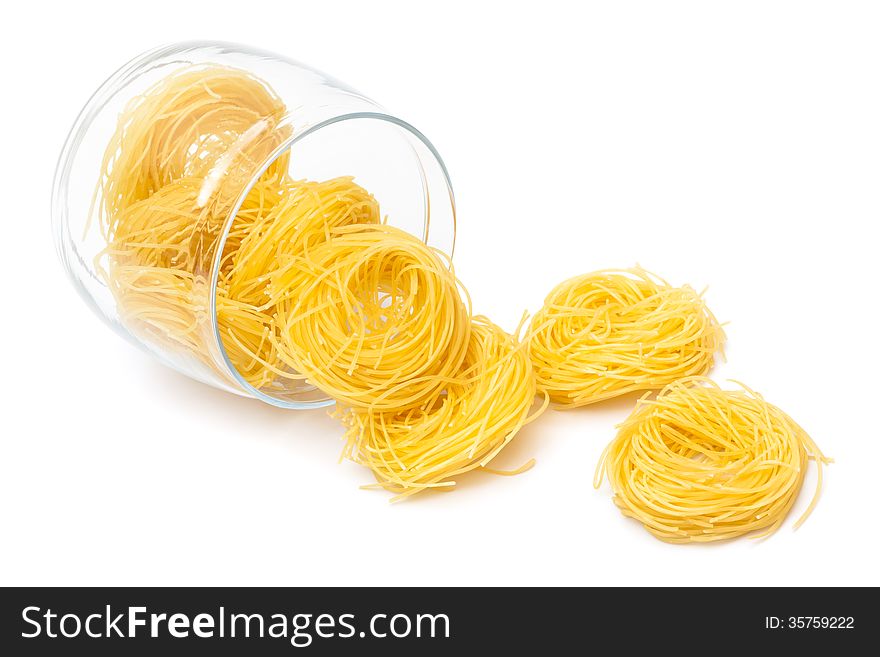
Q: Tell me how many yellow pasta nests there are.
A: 8